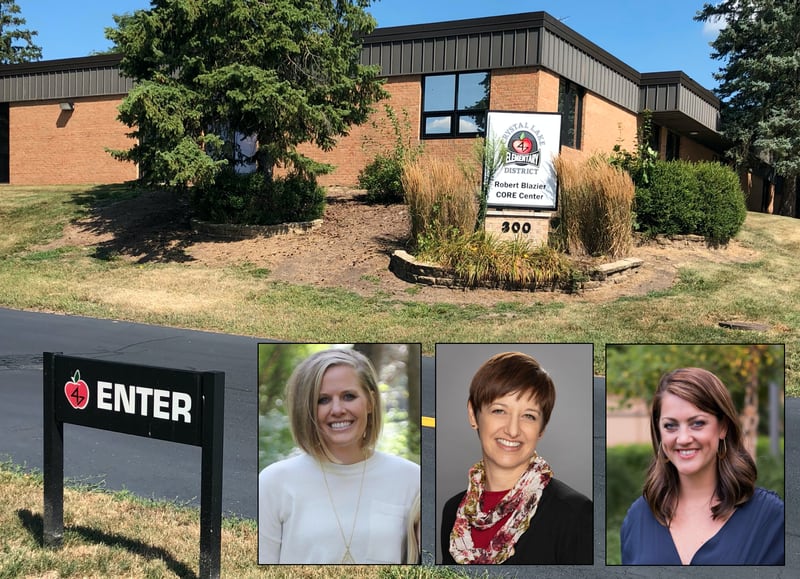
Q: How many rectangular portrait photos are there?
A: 3